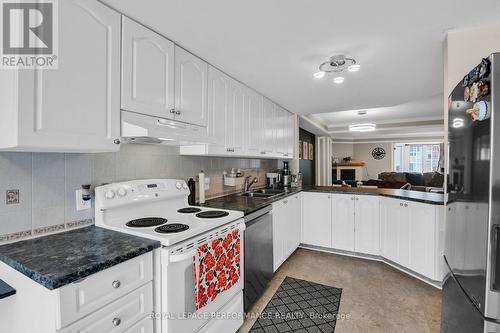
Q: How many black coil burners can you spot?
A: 4